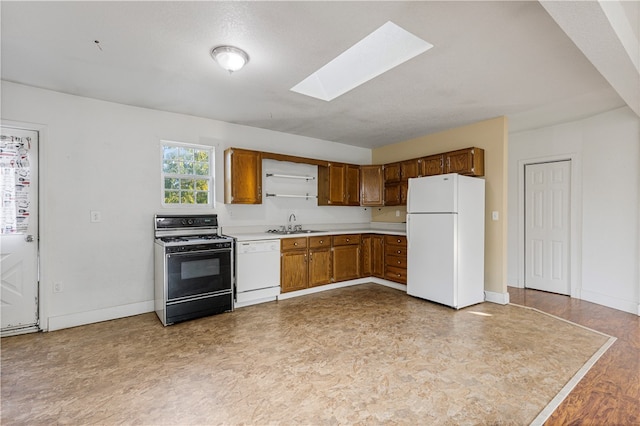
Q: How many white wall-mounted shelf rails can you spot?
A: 2